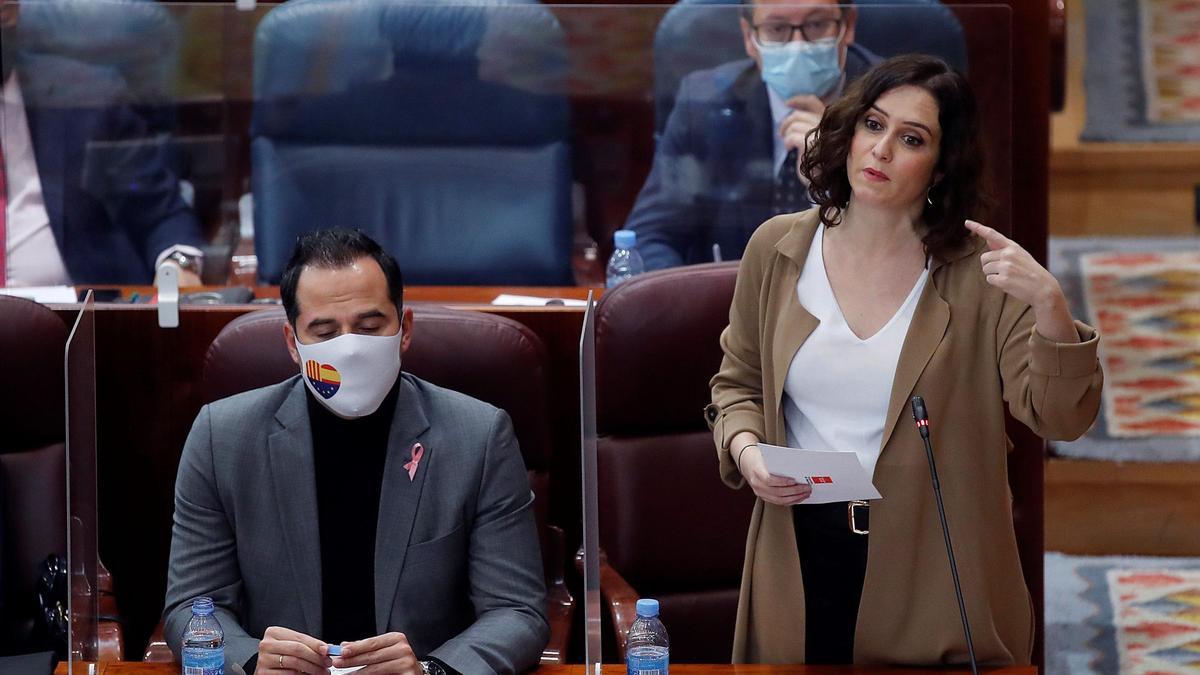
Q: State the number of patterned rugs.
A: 3